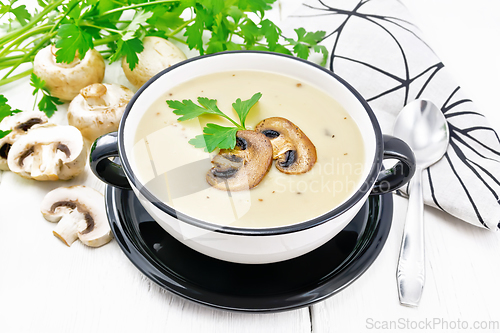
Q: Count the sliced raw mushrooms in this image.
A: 3